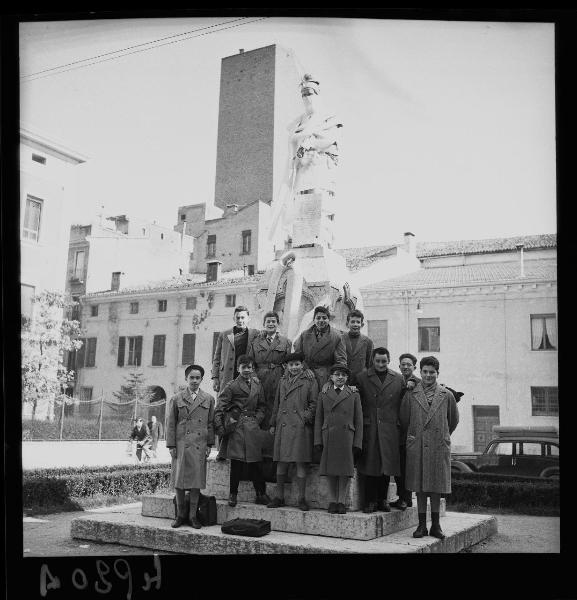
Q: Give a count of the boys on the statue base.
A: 11